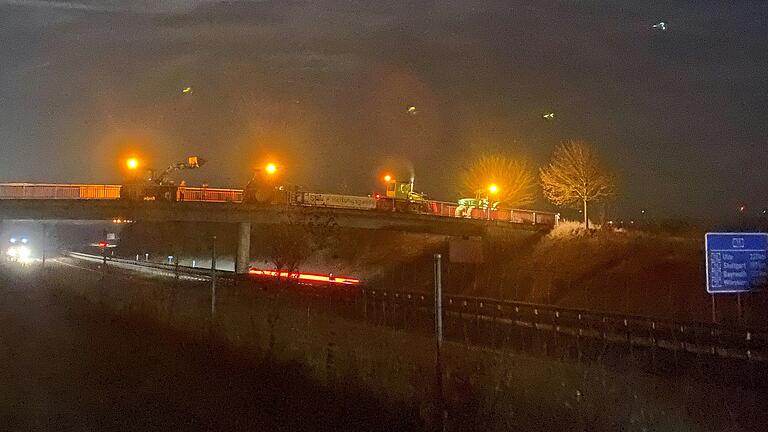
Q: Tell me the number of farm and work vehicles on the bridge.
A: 4